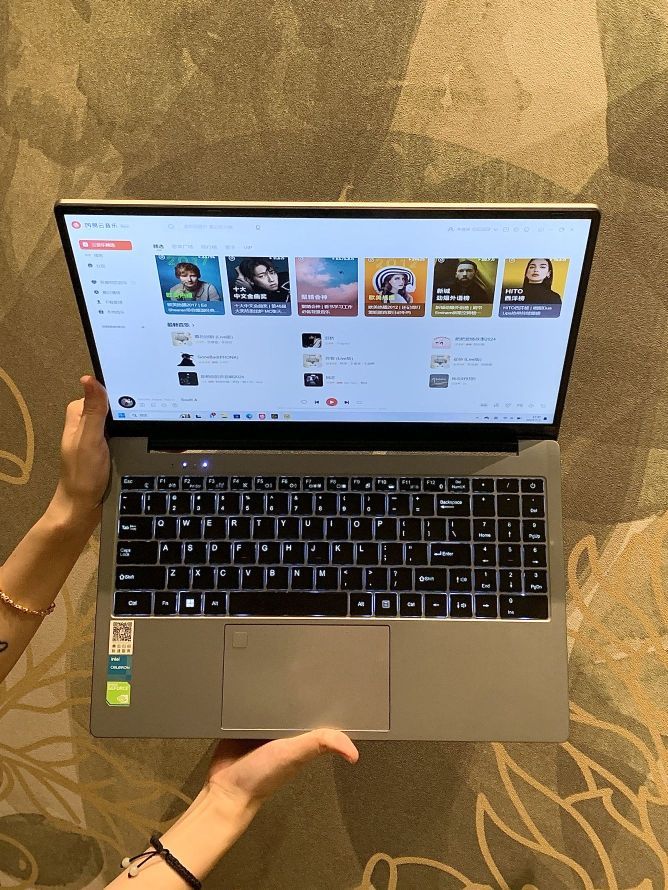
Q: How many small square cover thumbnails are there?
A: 9